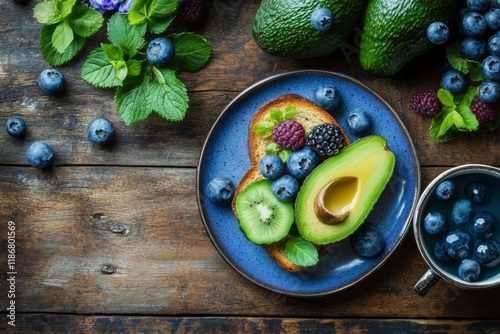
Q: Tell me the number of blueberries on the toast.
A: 3